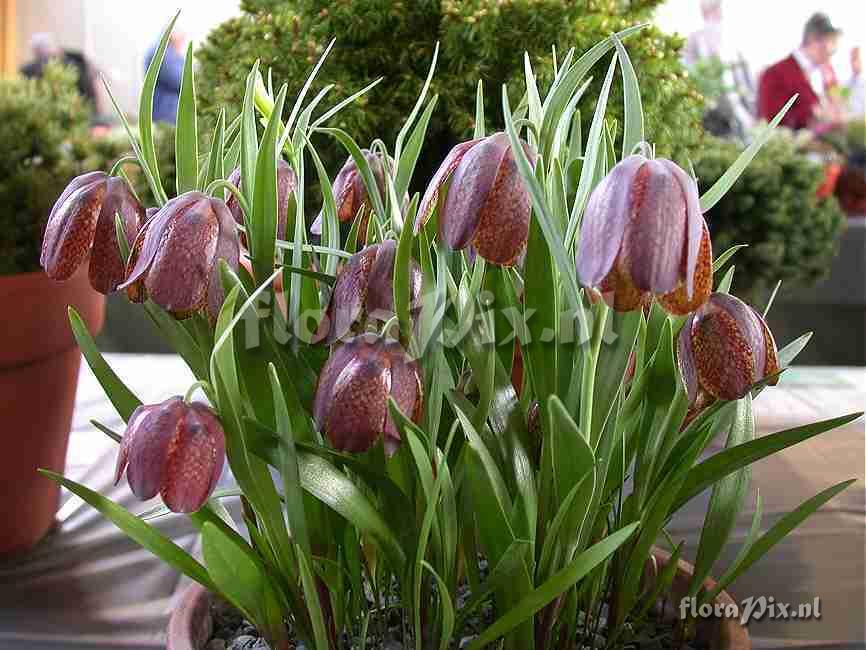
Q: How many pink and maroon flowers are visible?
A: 10